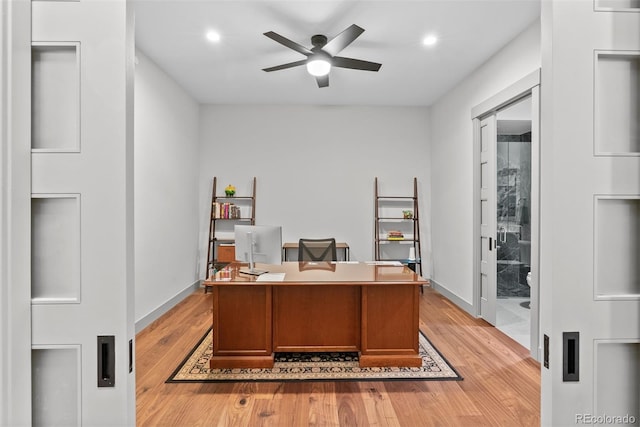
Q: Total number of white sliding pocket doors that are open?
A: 3